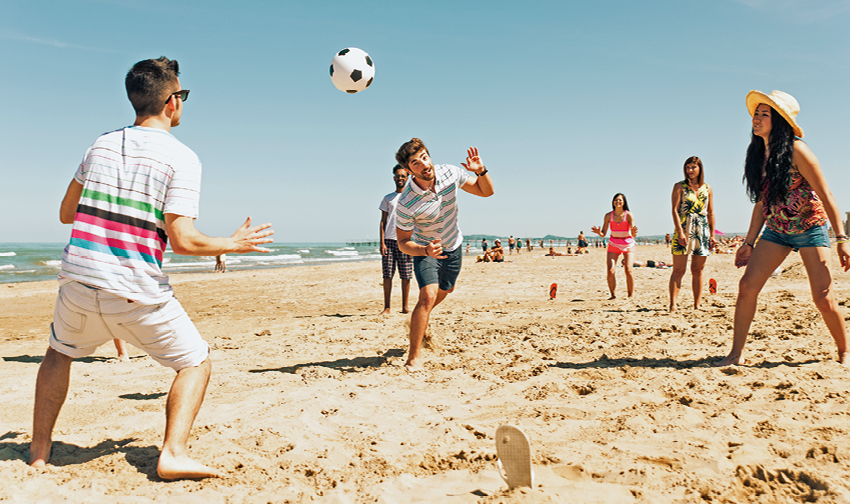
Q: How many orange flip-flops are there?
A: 2